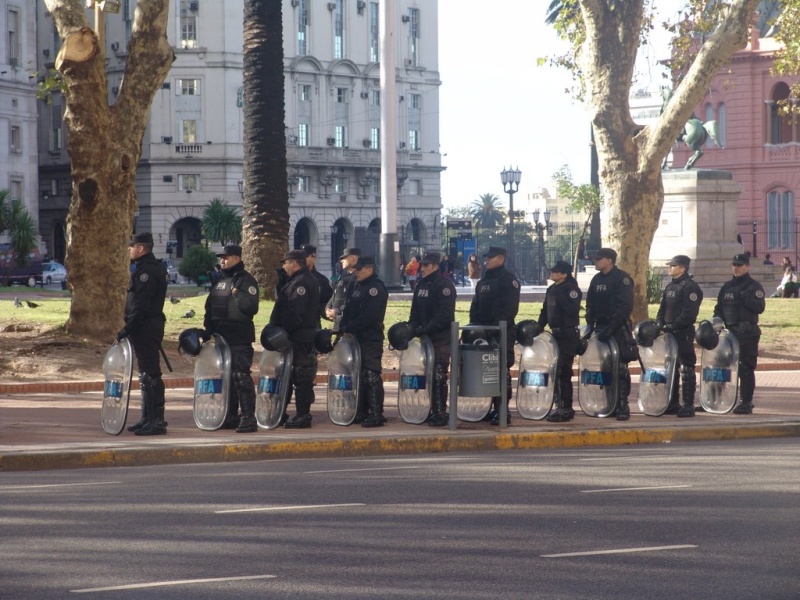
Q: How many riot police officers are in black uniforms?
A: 12